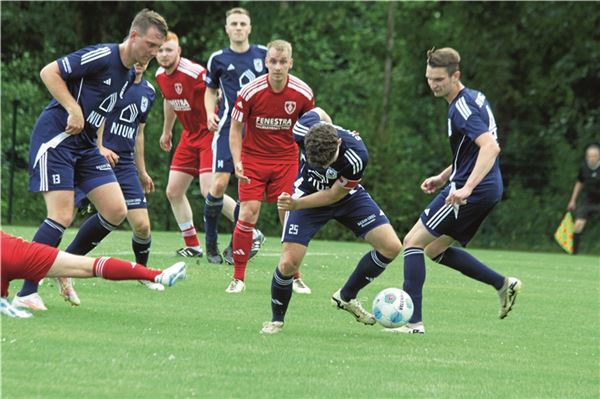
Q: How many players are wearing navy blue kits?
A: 5